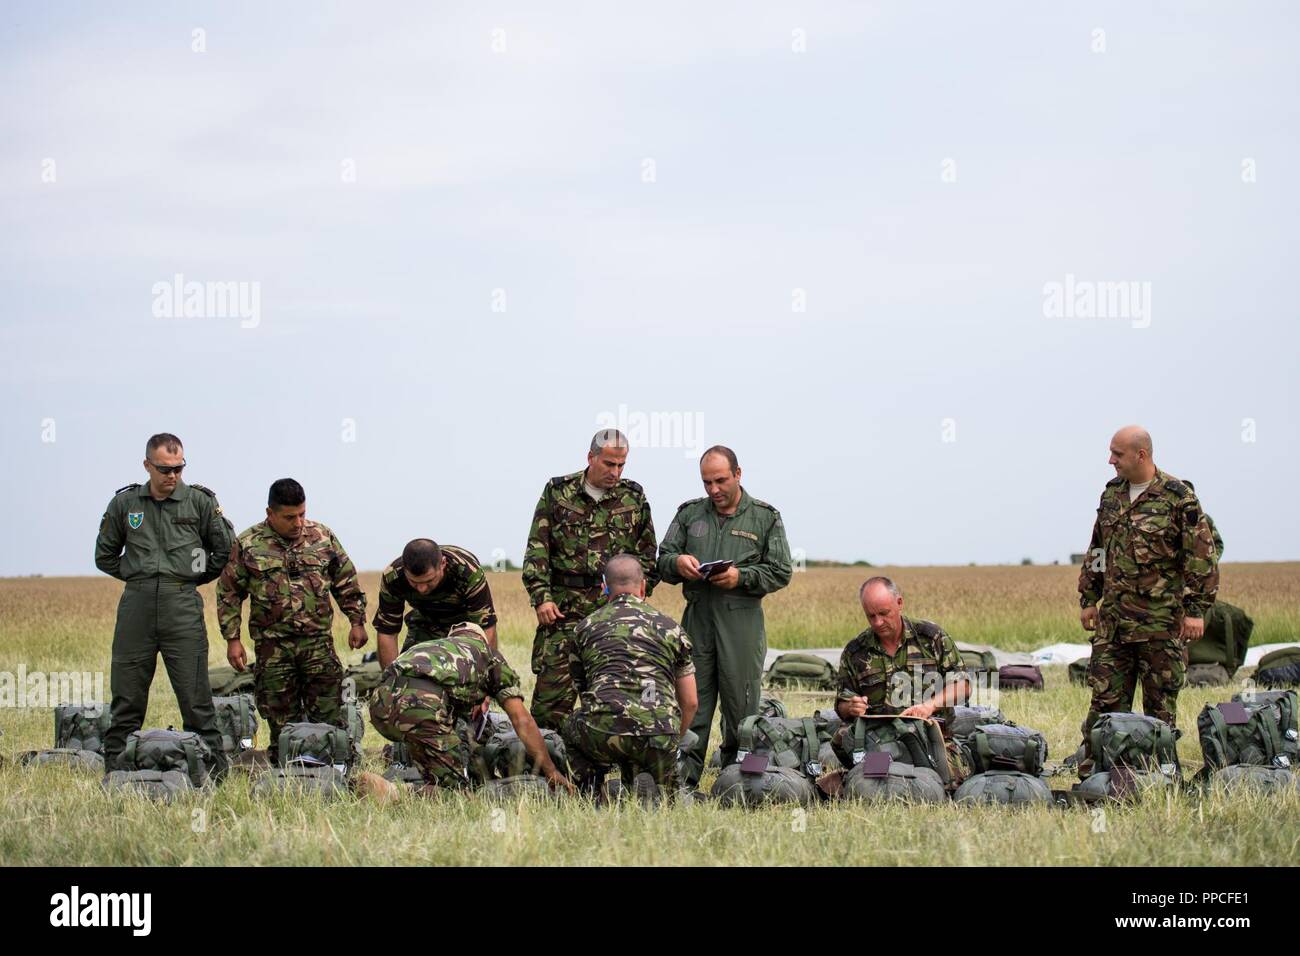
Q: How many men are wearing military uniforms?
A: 9